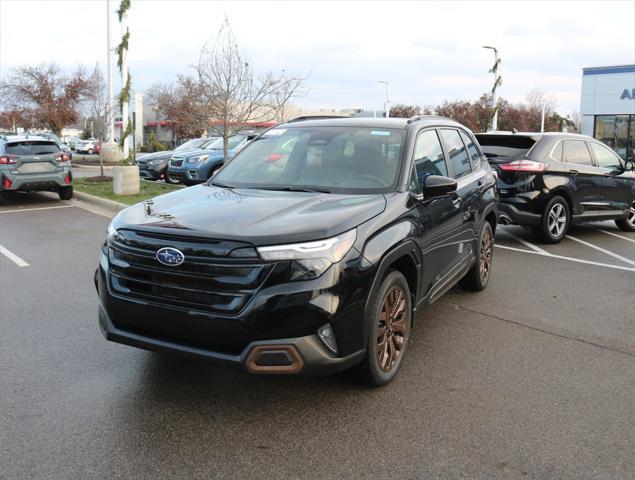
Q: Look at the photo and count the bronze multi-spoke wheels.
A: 2